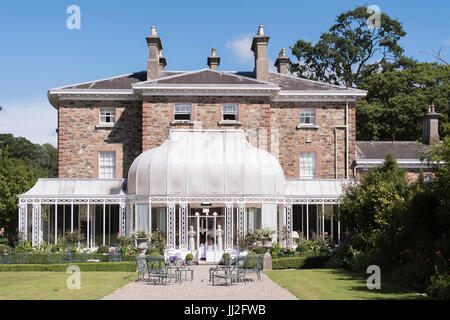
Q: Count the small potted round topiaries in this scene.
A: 2